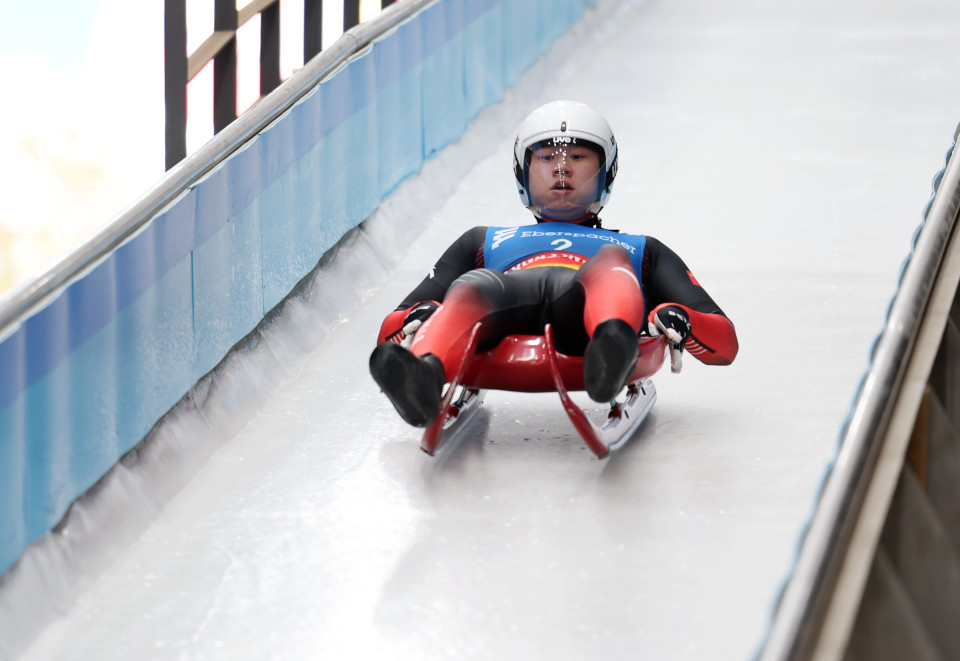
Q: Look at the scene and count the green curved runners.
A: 0